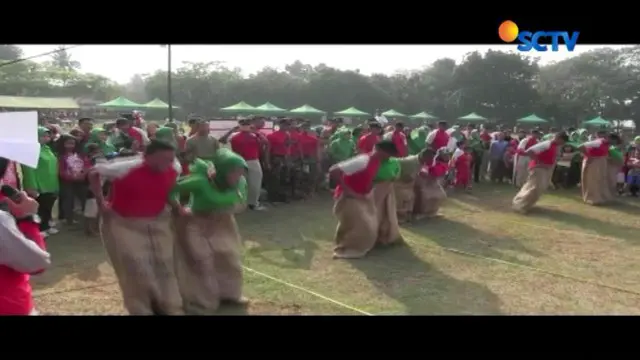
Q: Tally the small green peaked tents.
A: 11